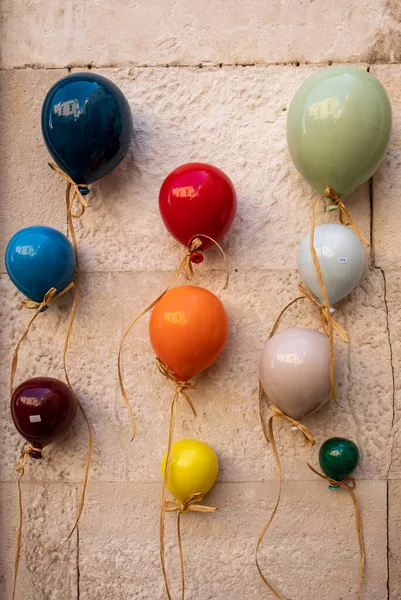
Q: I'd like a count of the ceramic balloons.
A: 10